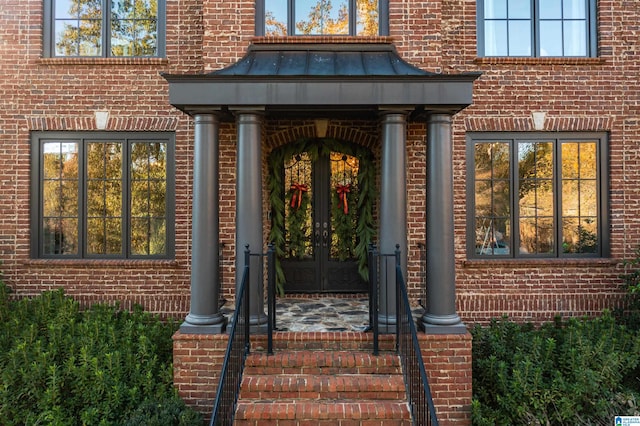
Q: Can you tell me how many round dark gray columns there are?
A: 4